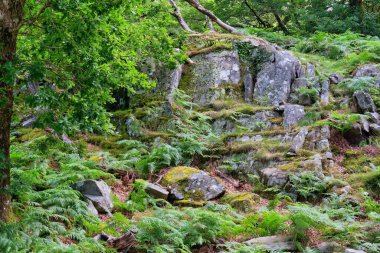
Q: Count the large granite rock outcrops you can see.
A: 1